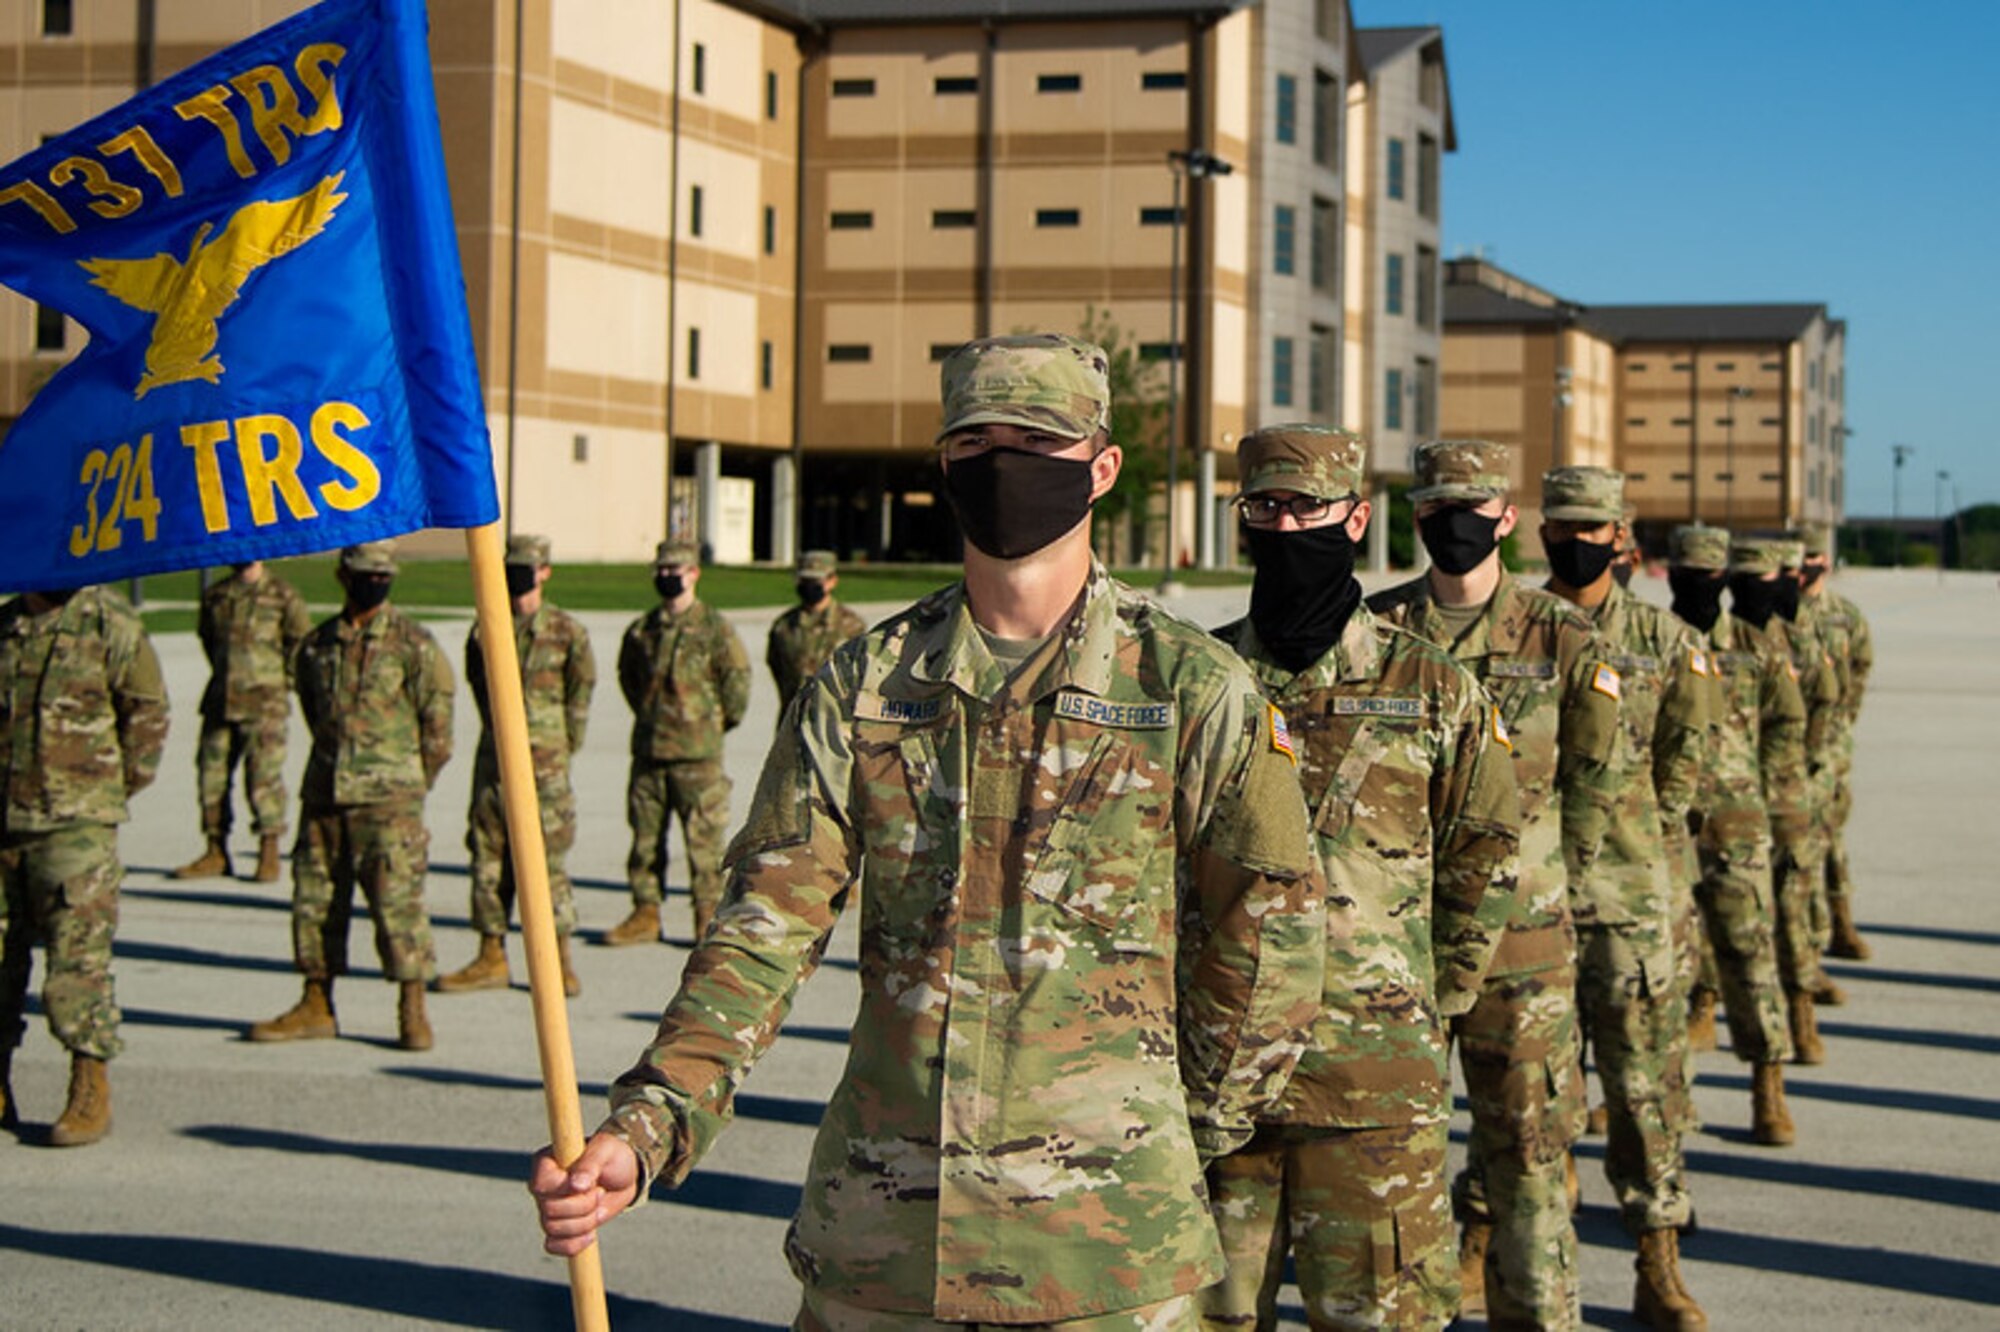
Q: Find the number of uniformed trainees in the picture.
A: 15